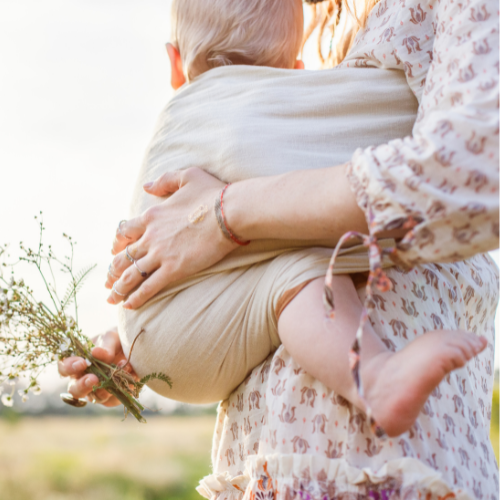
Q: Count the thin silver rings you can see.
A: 5